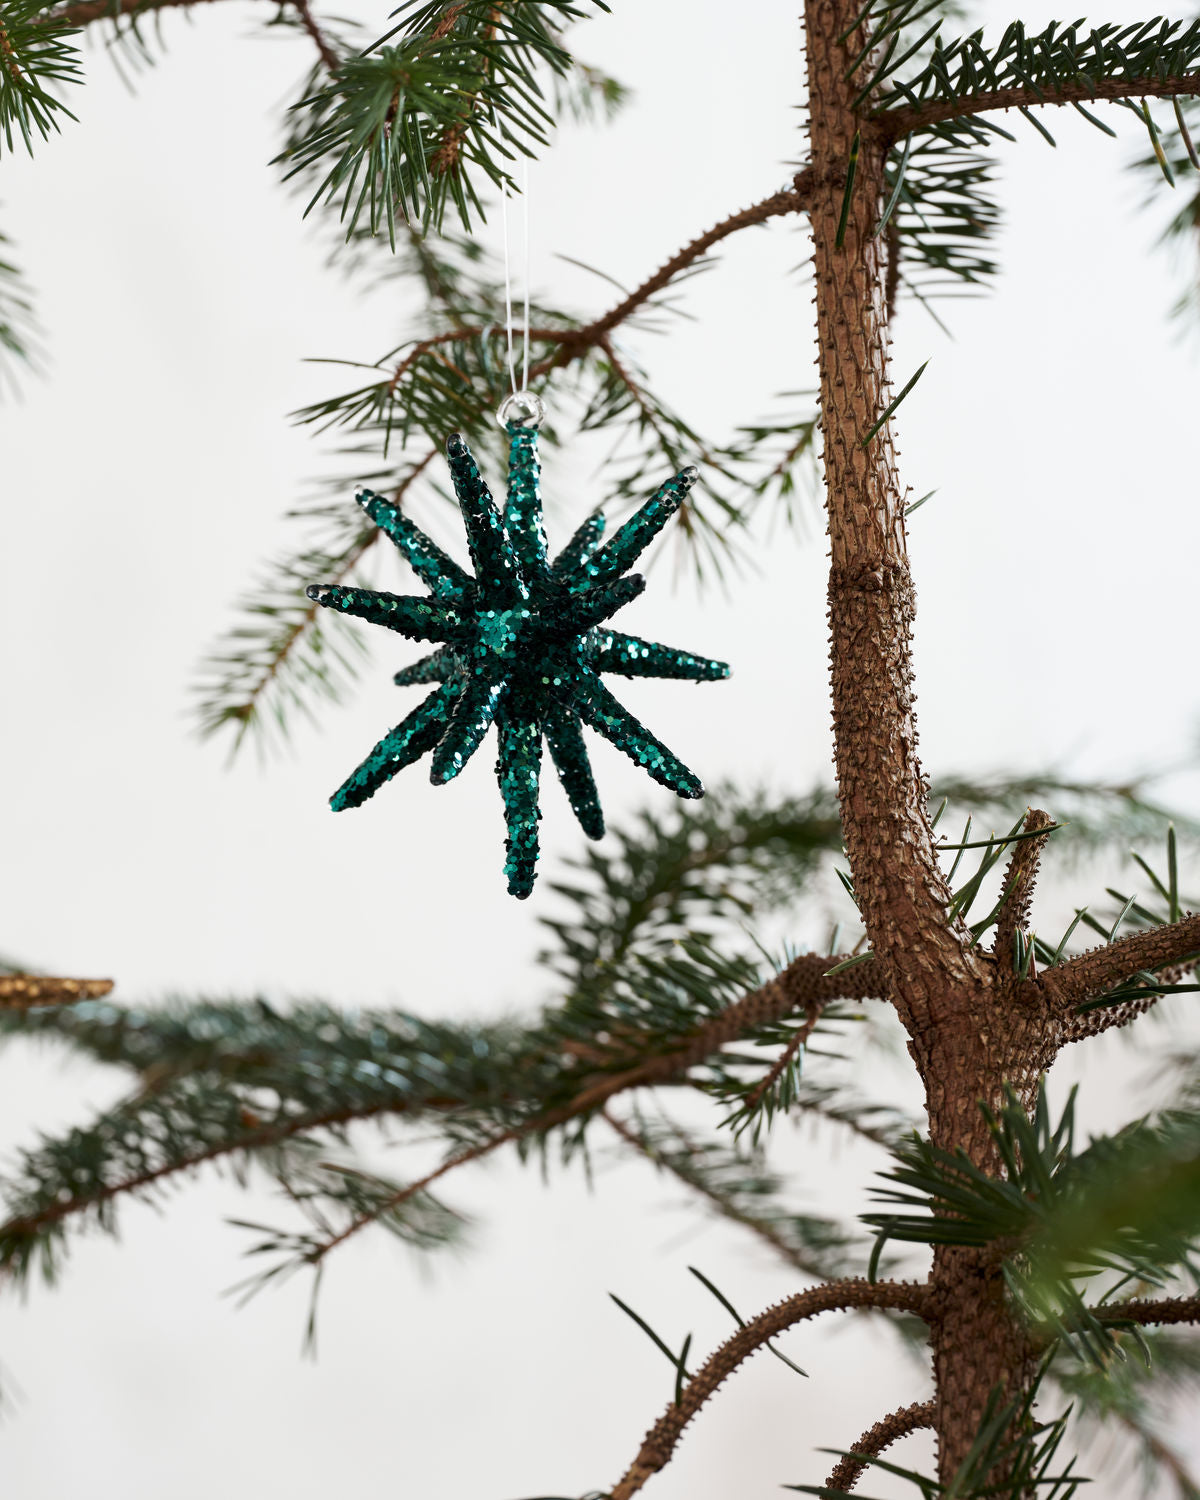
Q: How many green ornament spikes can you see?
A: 14